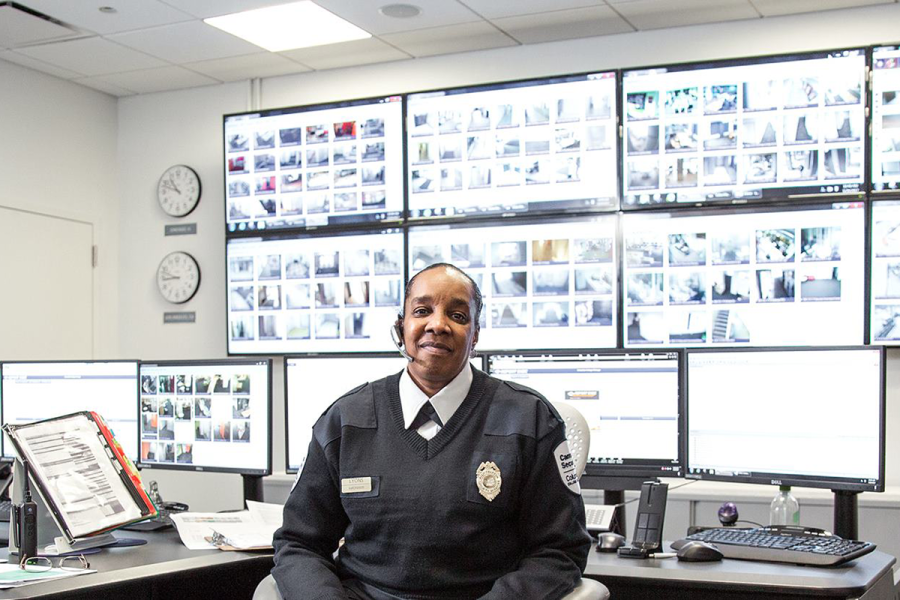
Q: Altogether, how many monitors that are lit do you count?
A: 13